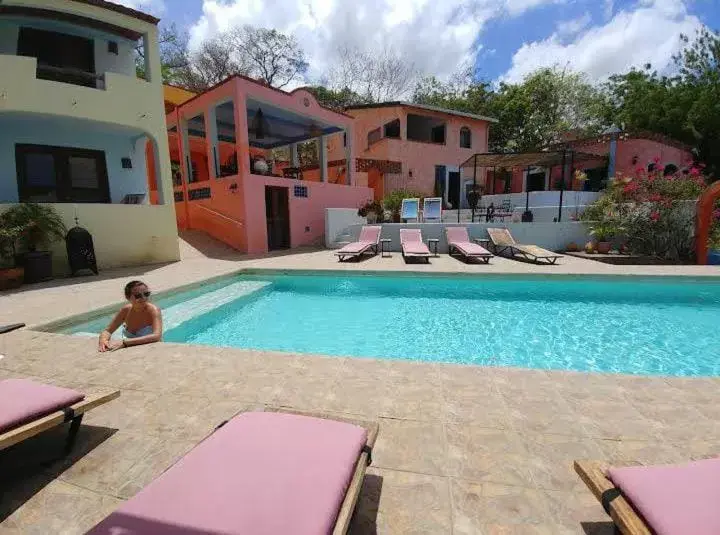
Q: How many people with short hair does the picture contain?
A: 1